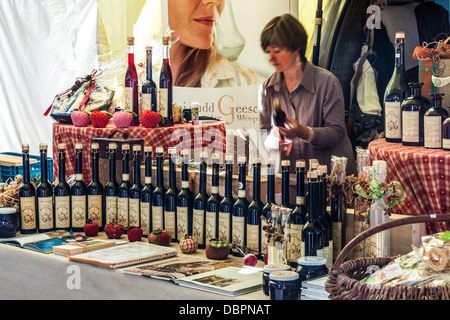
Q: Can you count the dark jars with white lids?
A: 4